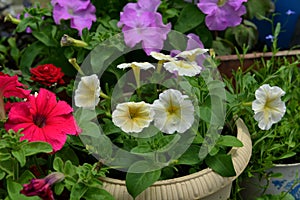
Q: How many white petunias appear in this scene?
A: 8